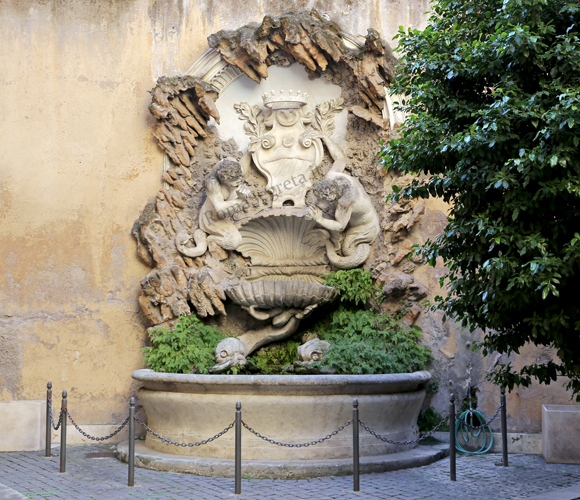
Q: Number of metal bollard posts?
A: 7